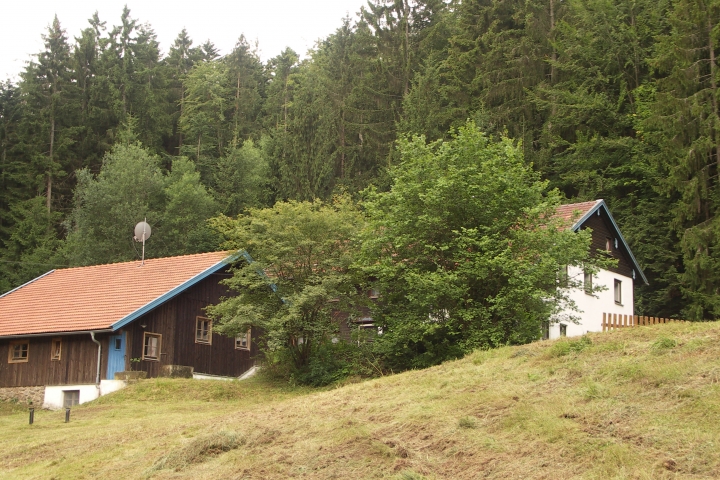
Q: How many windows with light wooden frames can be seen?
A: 5